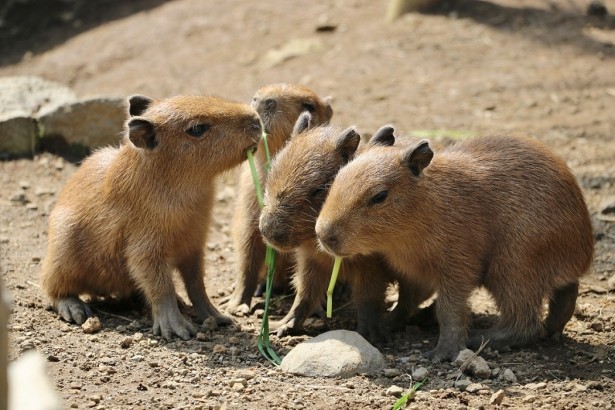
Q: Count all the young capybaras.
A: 4